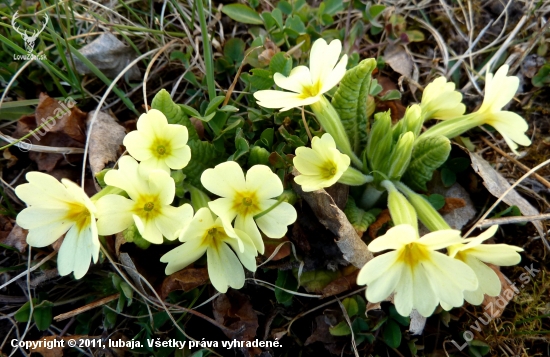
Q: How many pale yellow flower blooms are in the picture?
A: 11